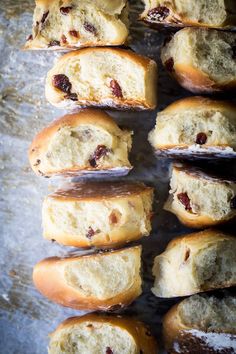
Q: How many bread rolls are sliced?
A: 12